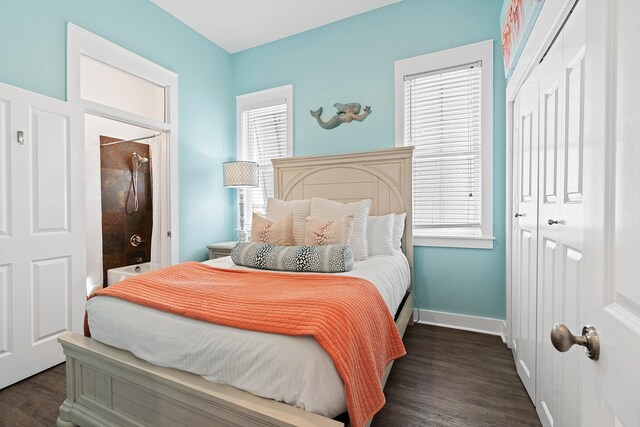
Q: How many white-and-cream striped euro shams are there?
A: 2